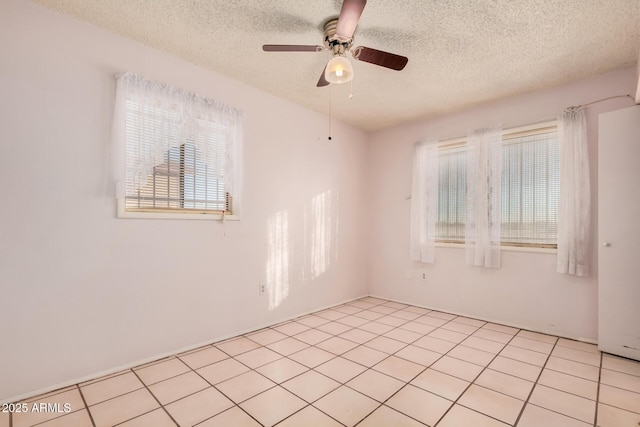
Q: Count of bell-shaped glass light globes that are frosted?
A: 1